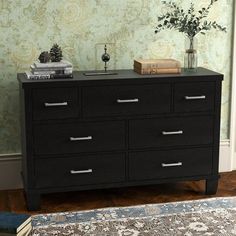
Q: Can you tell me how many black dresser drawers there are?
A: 7